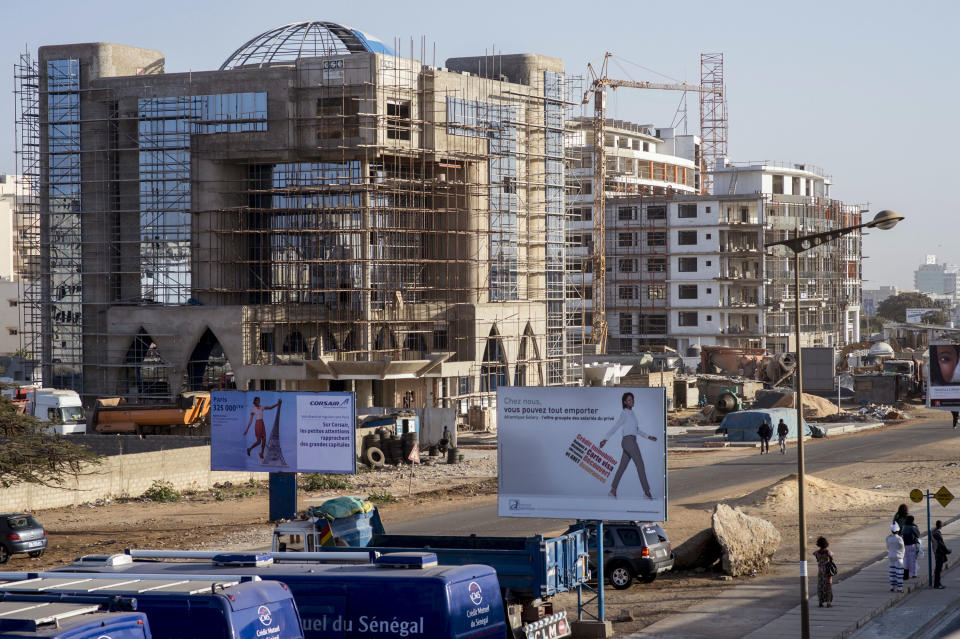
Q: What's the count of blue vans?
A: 3